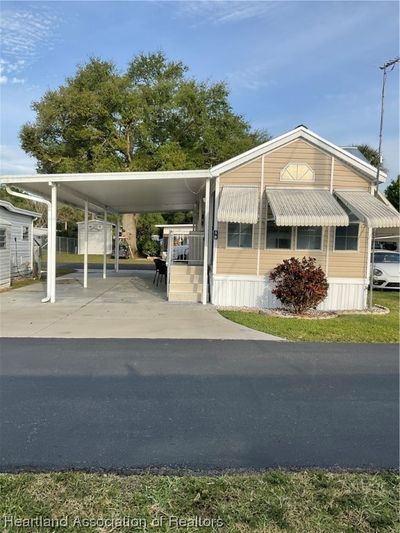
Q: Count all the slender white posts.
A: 5